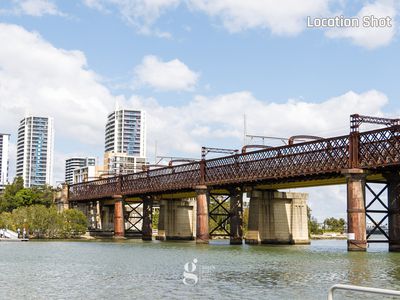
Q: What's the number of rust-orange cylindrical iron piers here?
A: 3